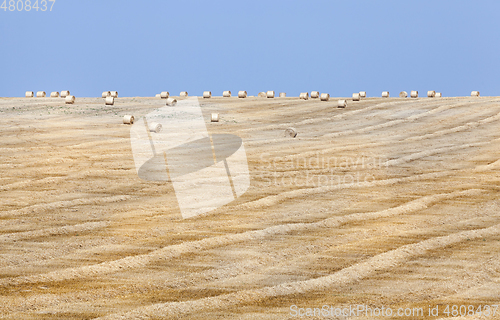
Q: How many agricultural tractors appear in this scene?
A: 0